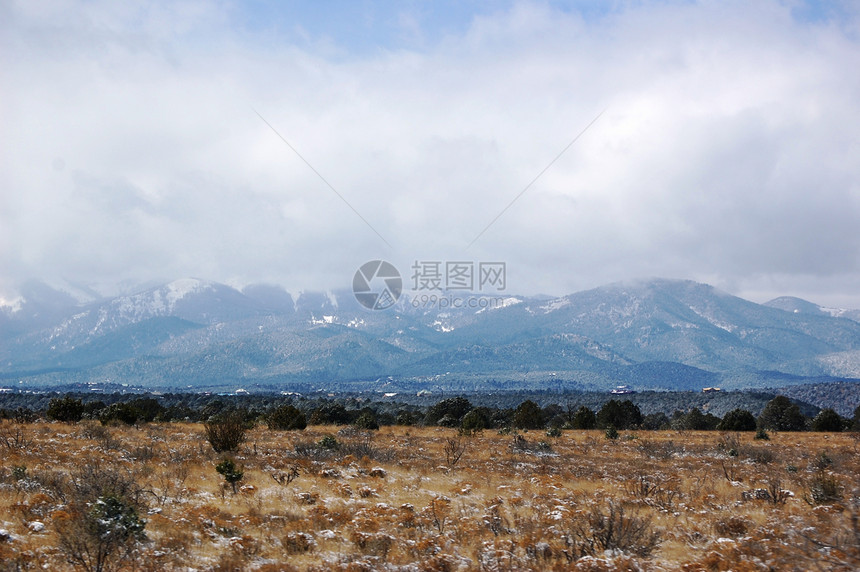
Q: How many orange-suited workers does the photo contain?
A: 0